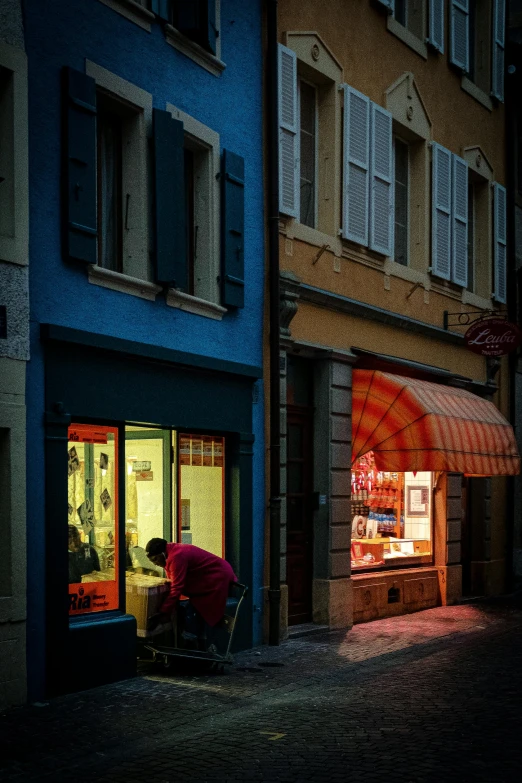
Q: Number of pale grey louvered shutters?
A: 10